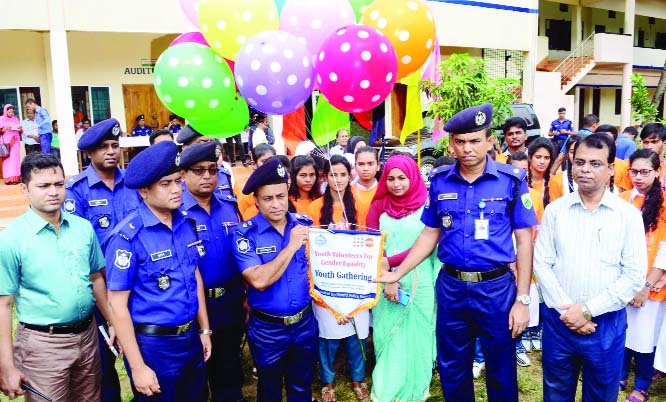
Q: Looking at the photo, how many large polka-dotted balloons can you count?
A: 6